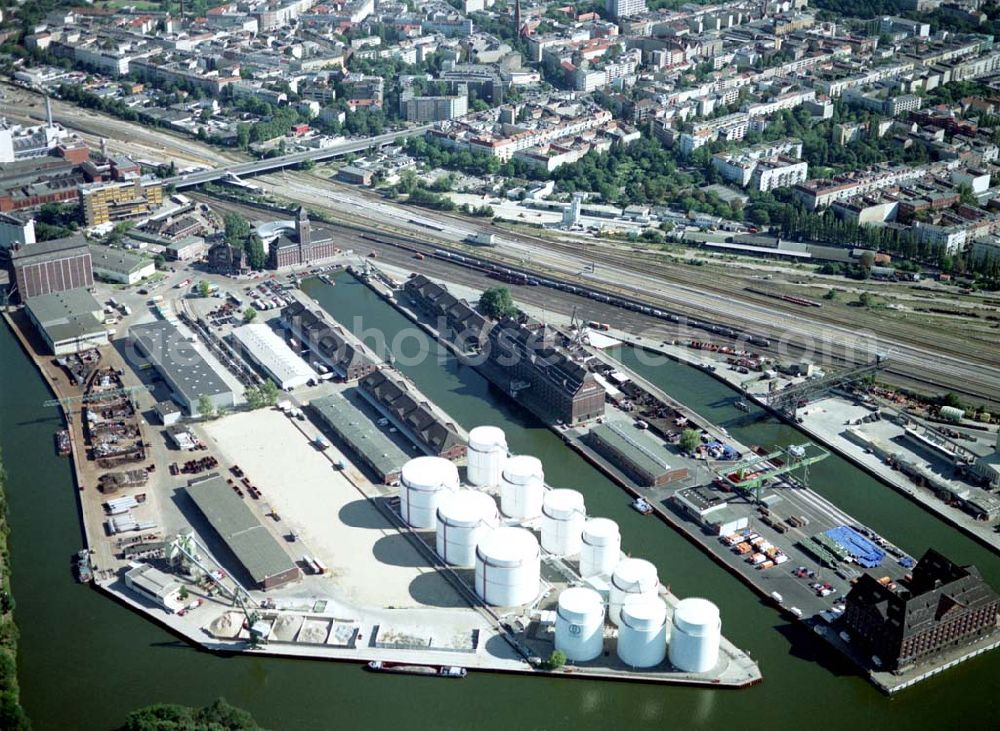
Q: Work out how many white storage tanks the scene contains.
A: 11